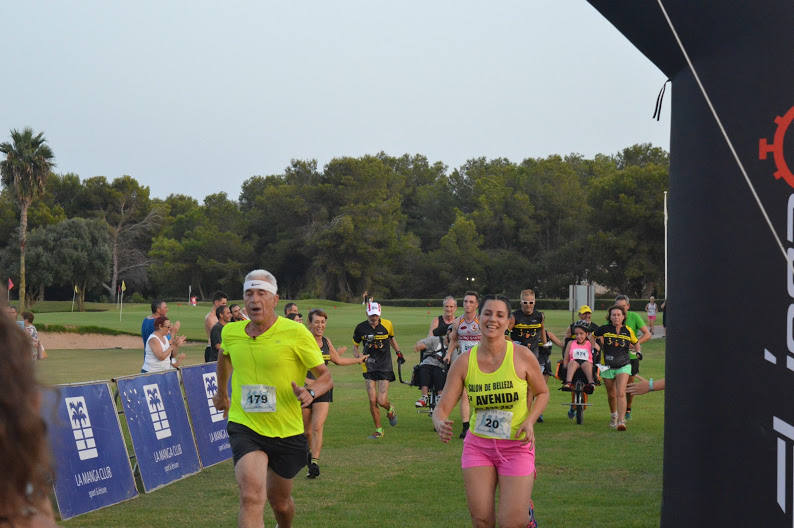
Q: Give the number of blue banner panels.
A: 3